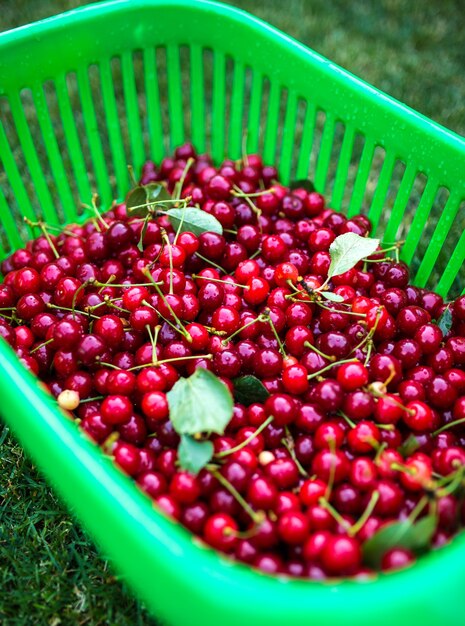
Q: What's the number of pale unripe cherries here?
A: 3